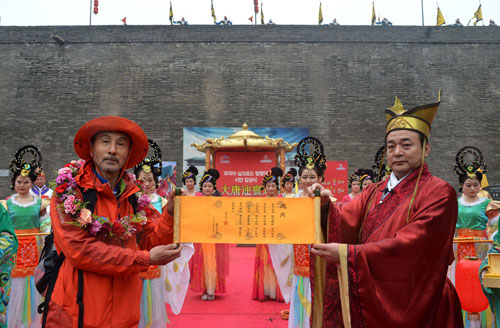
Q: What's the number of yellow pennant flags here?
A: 7